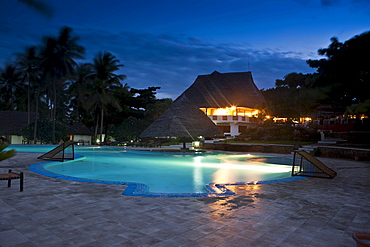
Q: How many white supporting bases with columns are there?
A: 1